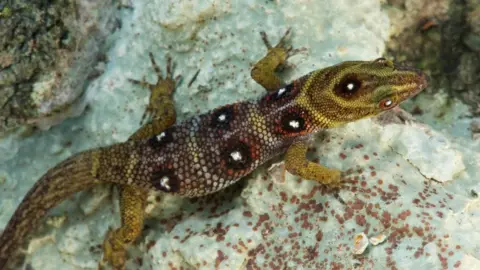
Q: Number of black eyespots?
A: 7